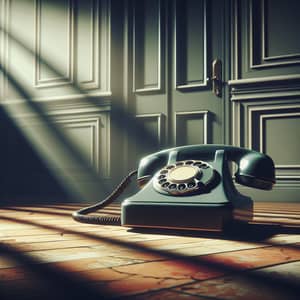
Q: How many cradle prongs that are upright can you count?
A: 2